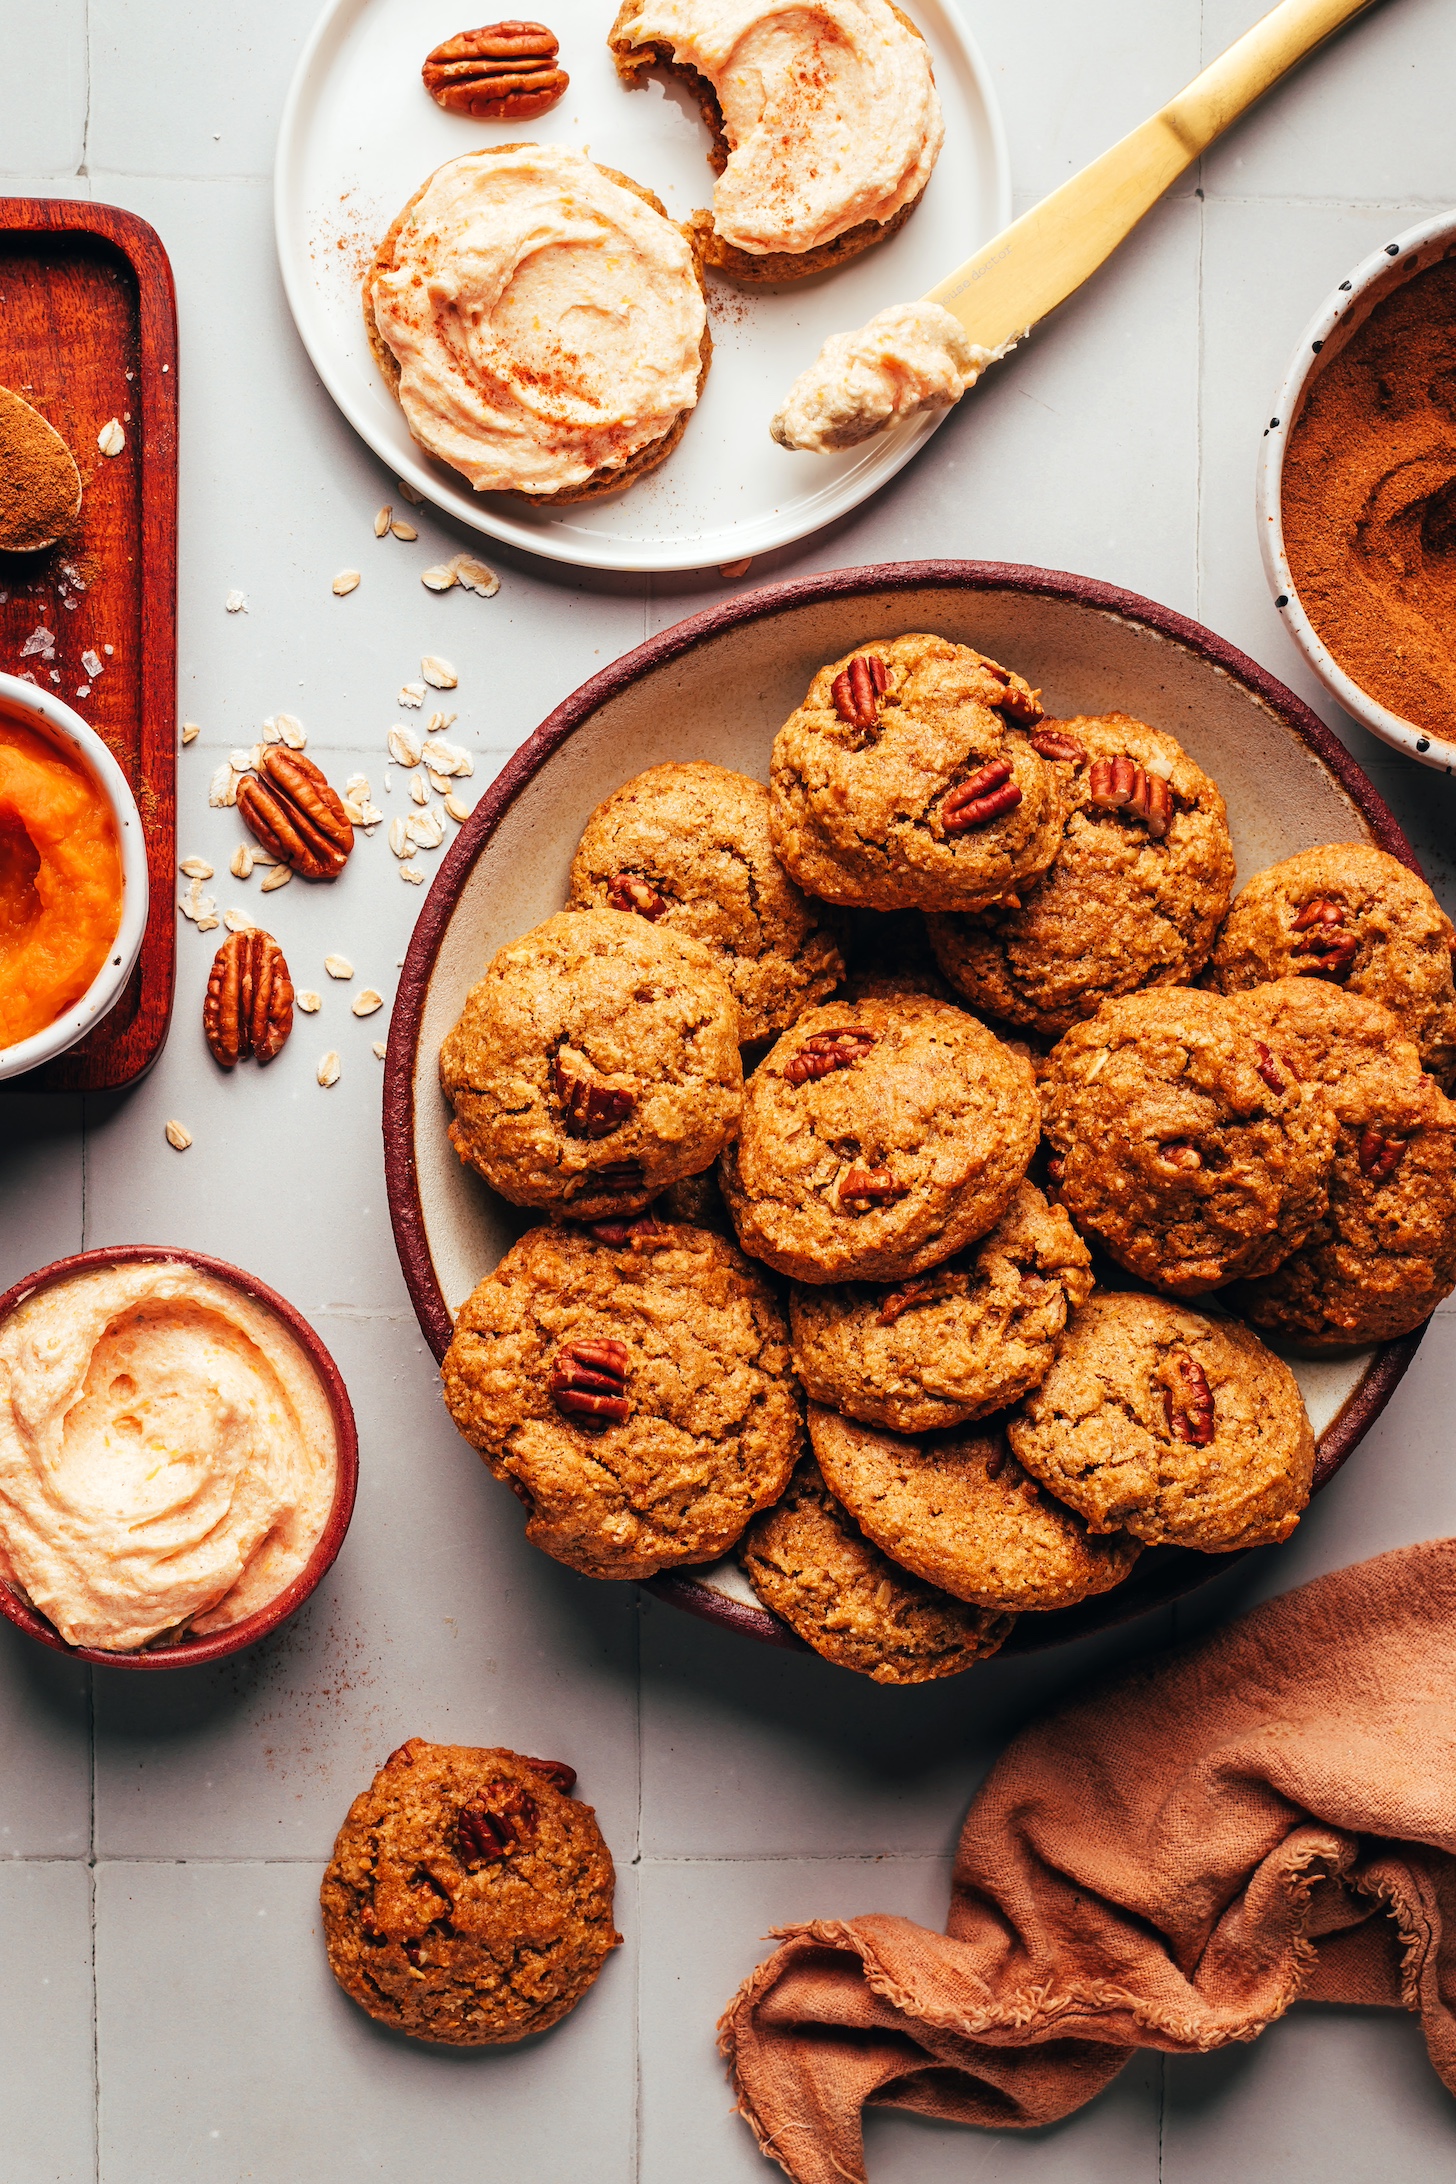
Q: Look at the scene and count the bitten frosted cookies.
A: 1